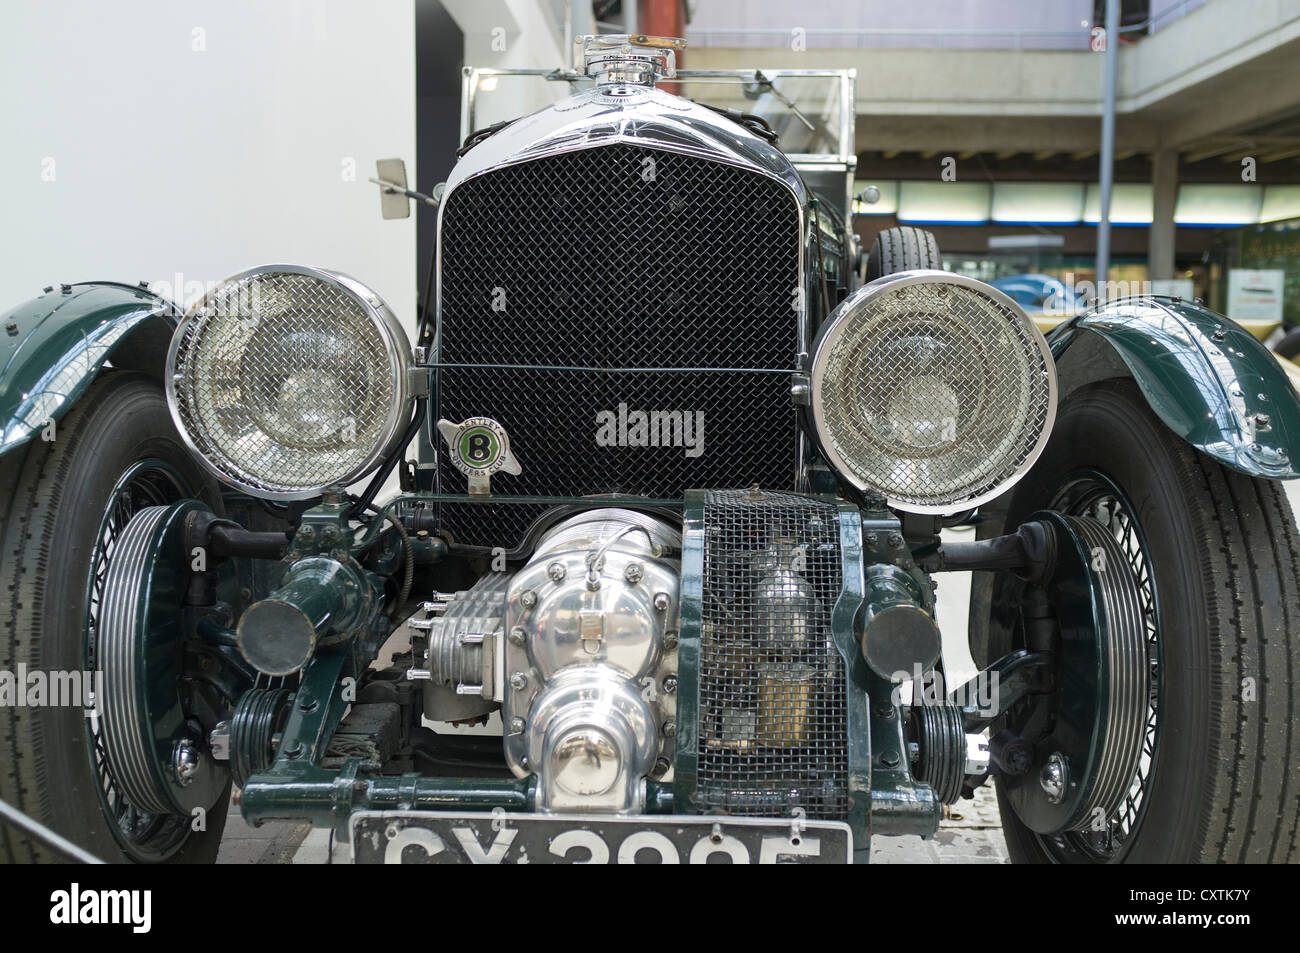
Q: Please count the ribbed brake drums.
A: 2